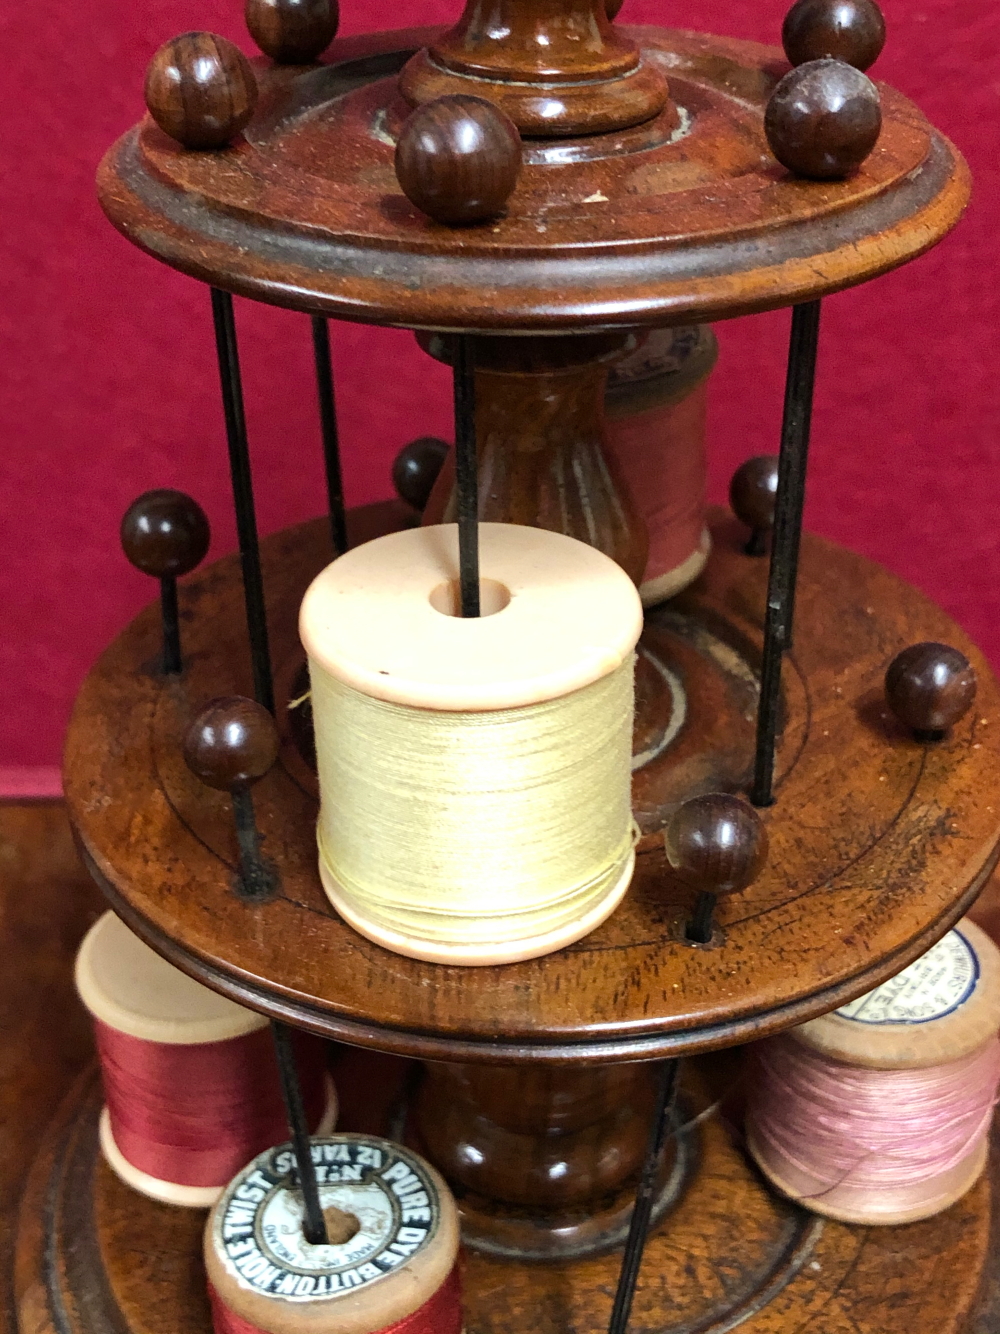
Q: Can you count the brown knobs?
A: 11